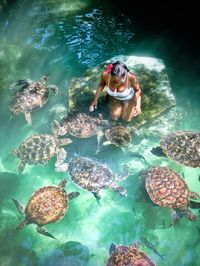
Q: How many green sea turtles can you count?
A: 9